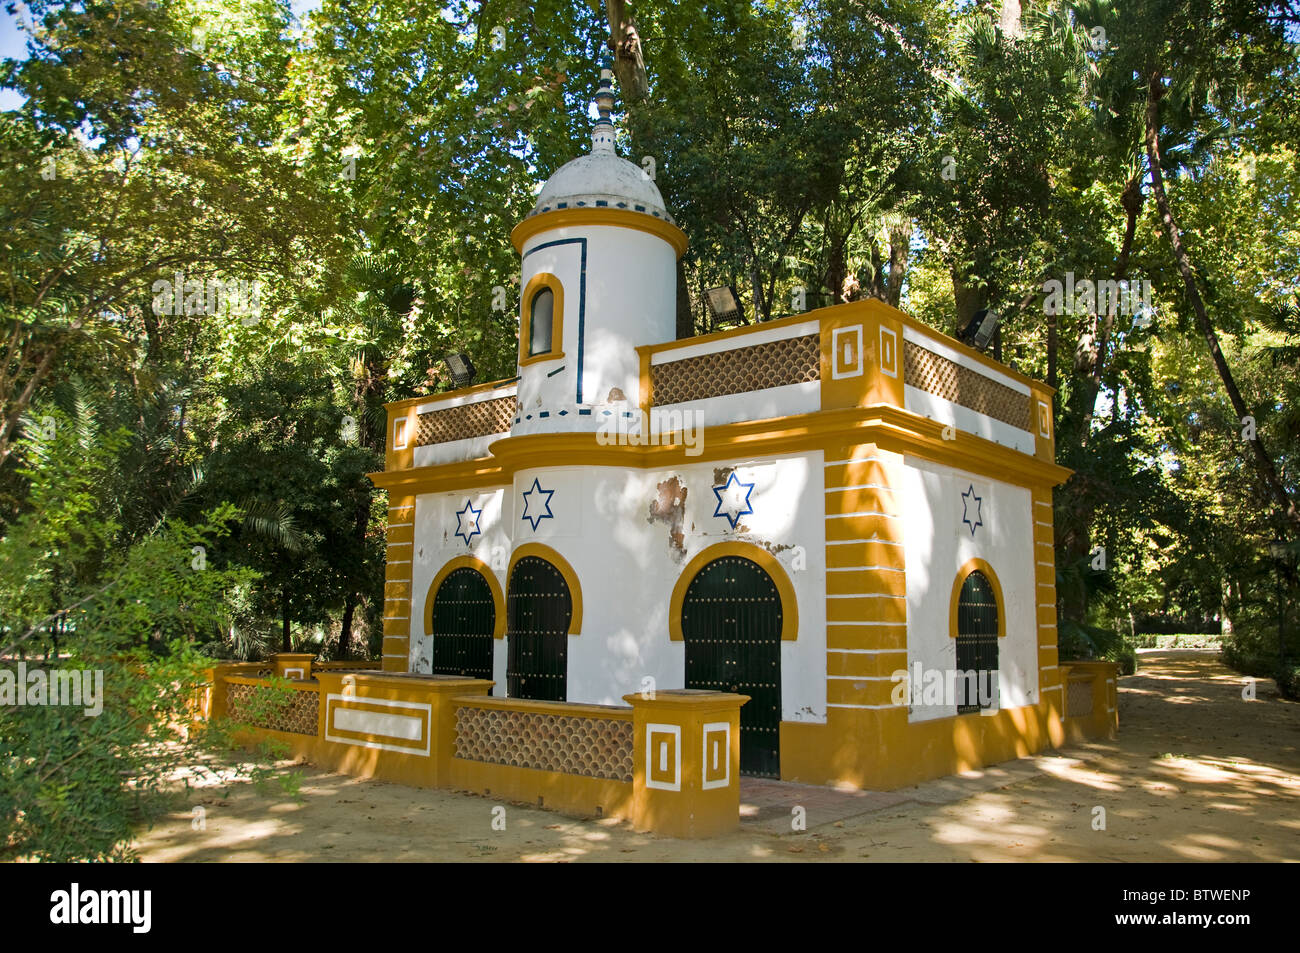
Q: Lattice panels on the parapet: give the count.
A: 3